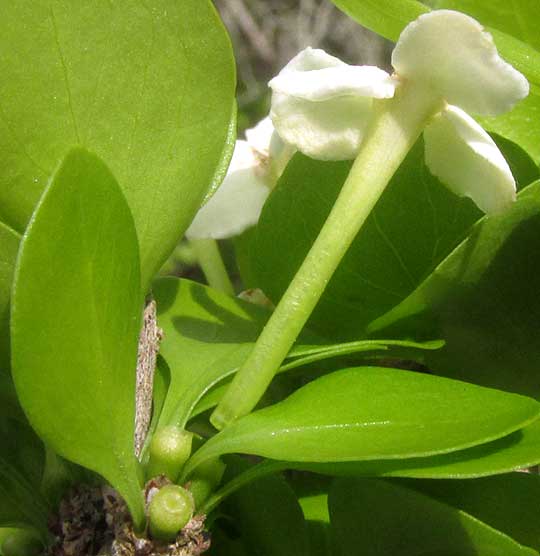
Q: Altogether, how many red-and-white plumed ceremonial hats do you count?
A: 0